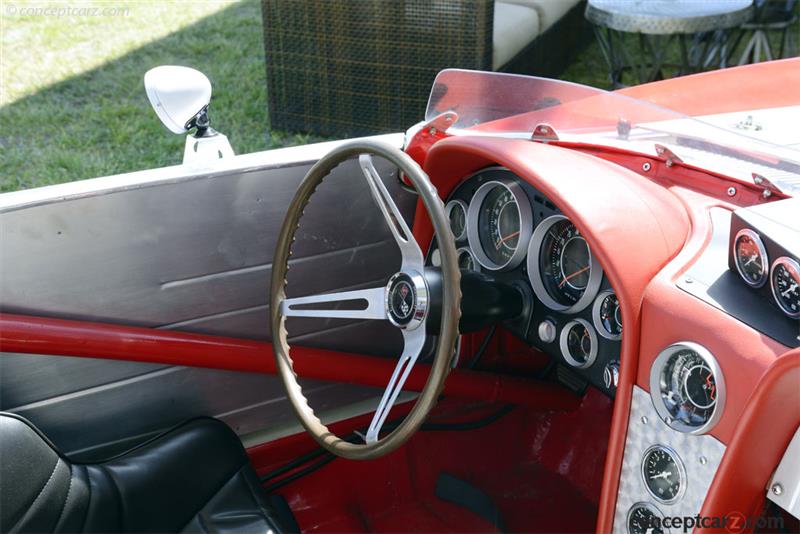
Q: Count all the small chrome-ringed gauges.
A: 8